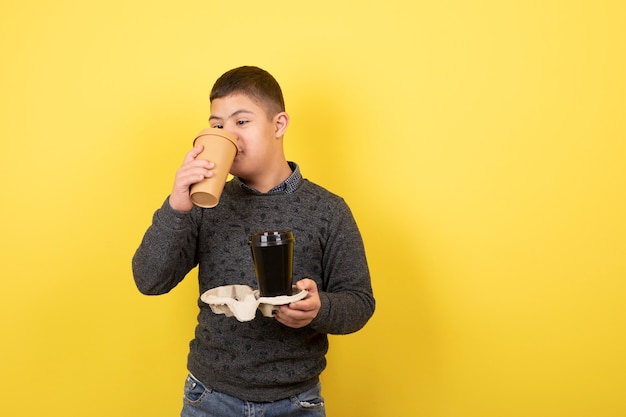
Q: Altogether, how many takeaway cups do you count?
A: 2